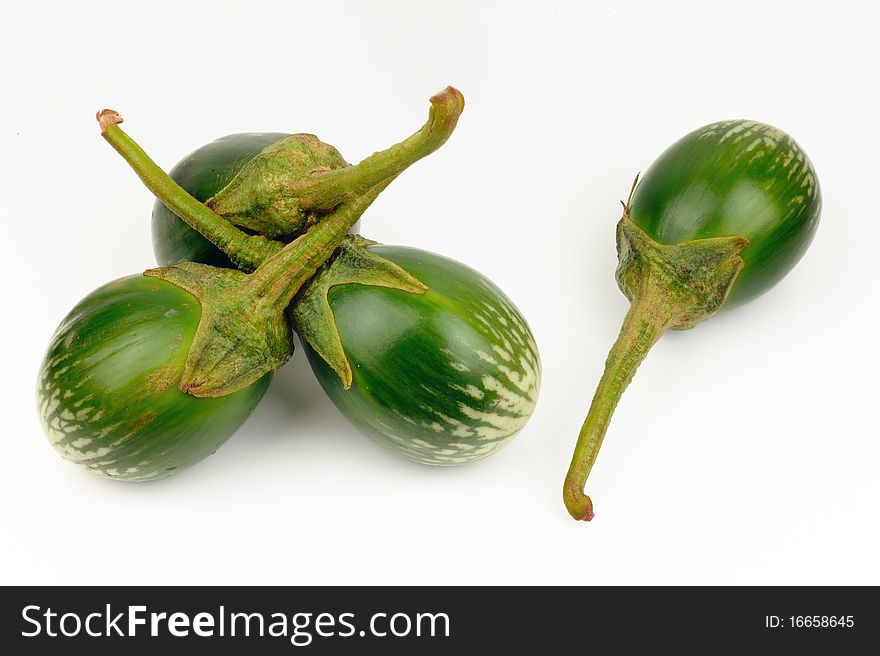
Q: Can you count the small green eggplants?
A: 4